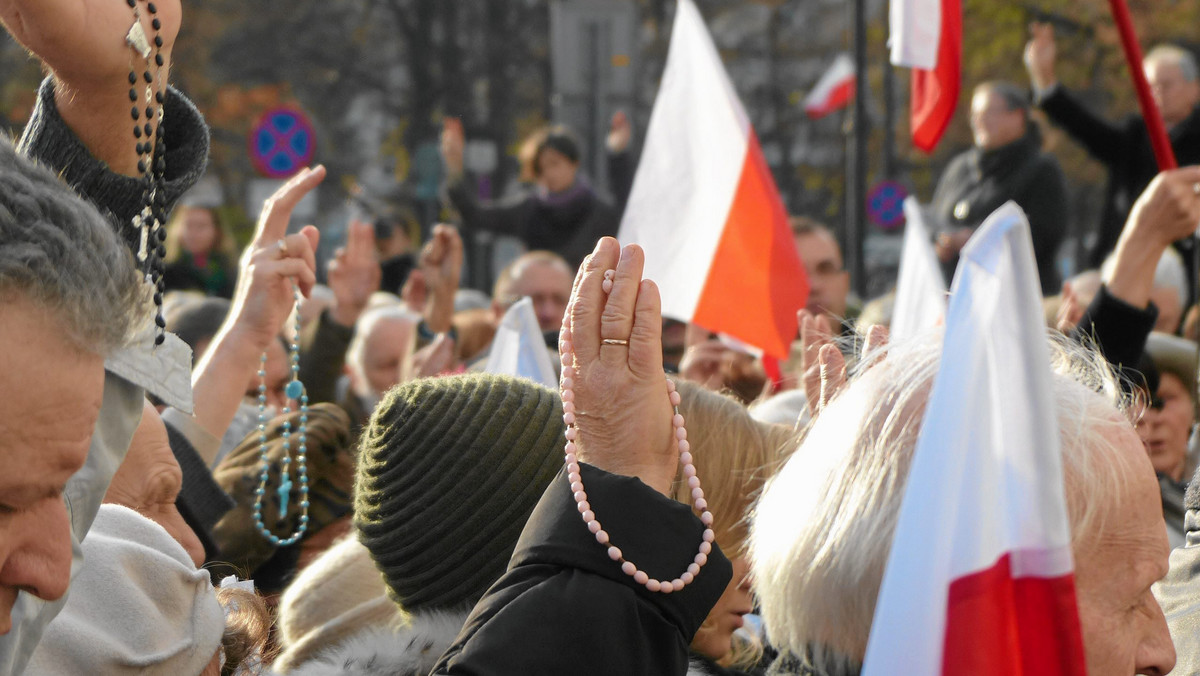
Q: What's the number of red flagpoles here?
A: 1